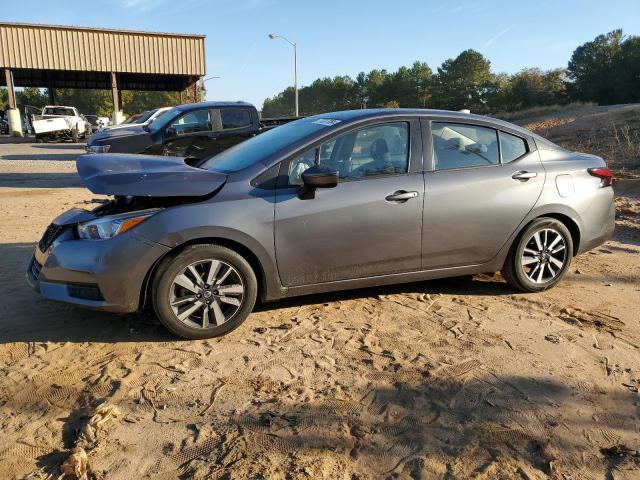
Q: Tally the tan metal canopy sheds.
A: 1